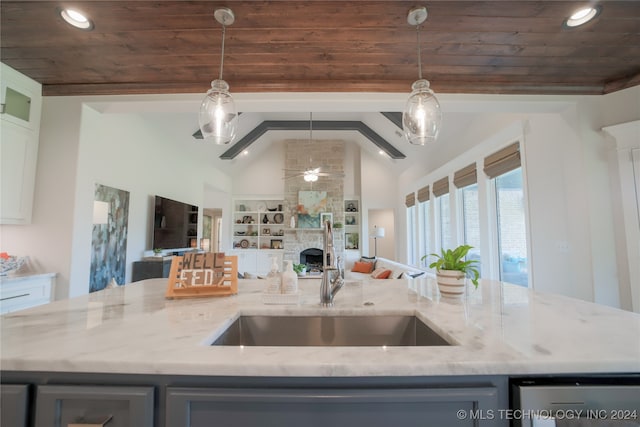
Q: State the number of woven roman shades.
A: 5